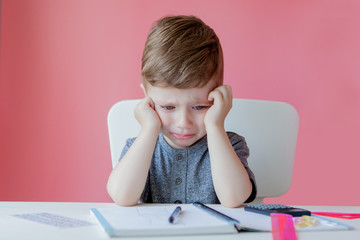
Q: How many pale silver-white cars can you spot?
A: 0